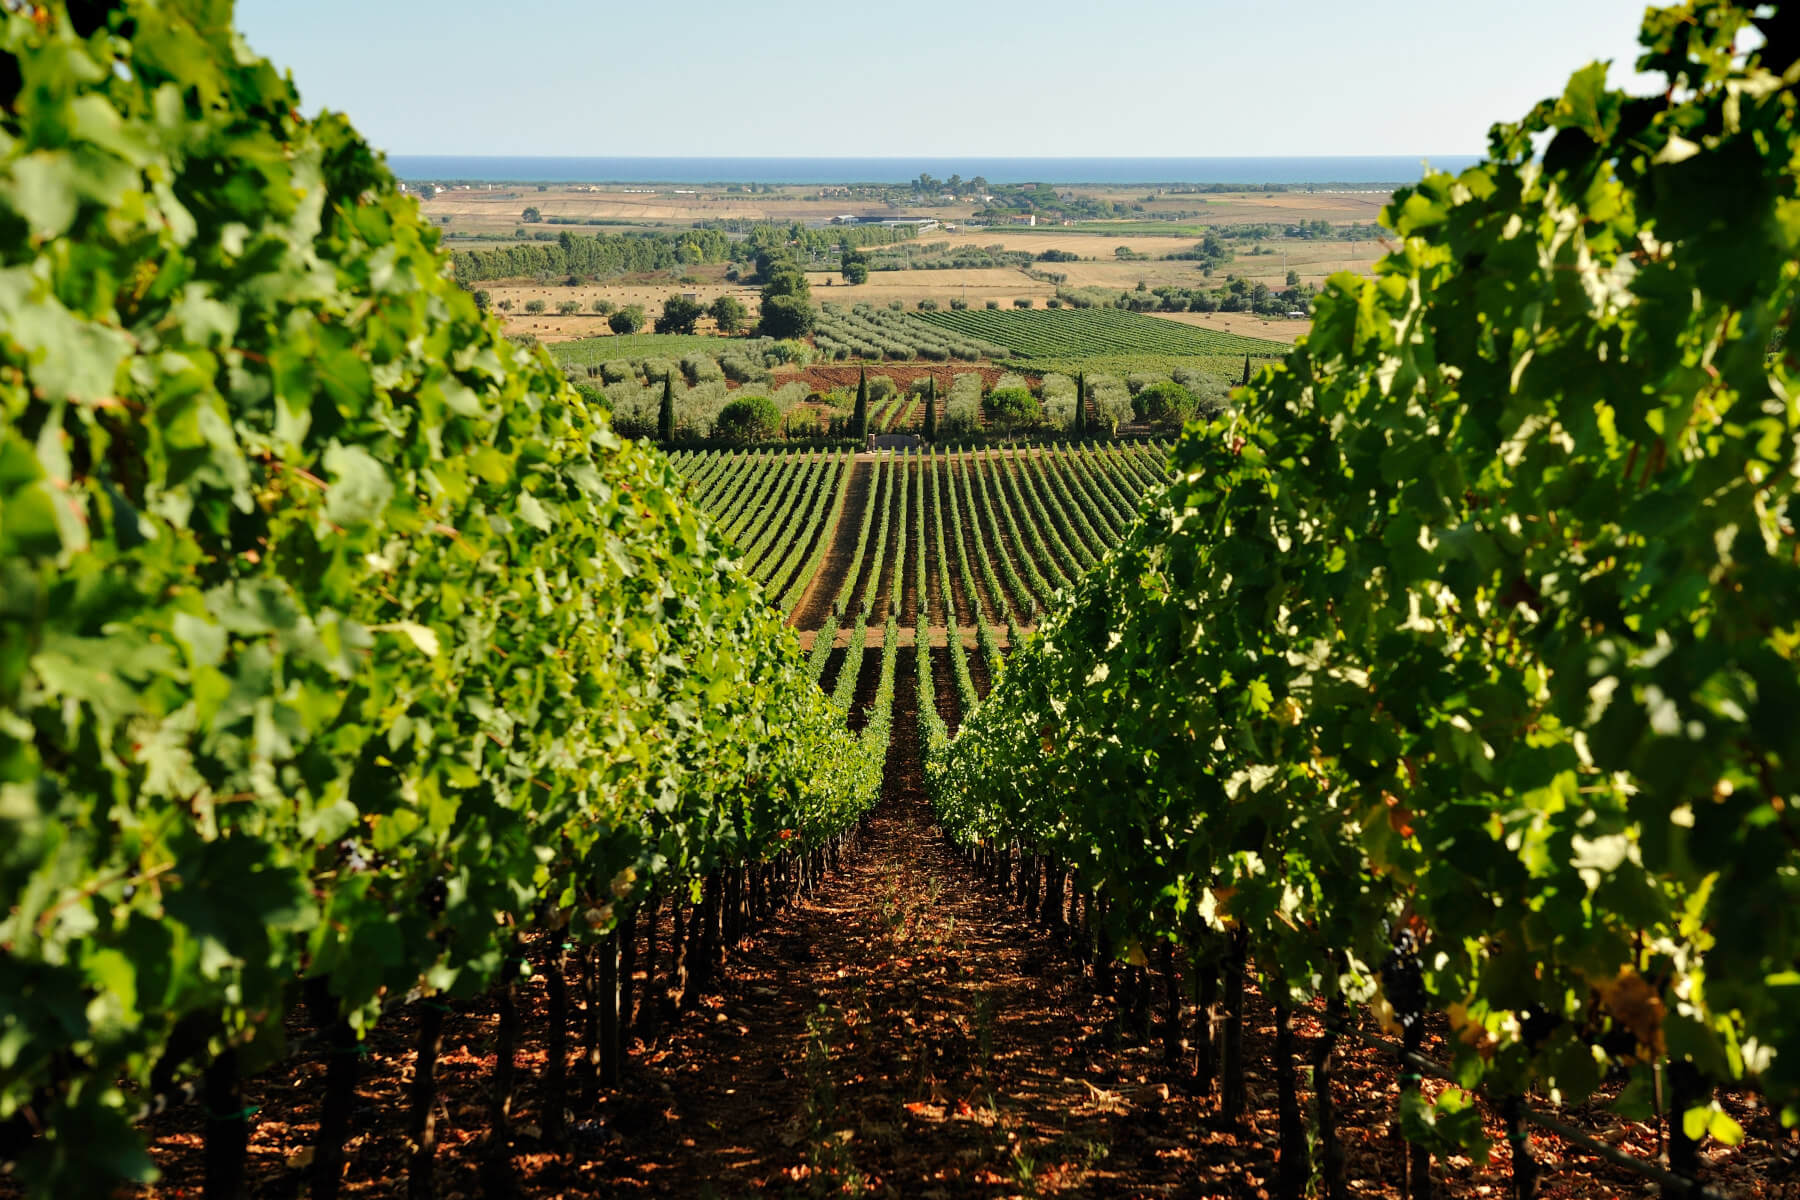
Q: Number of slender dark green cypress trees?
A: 5